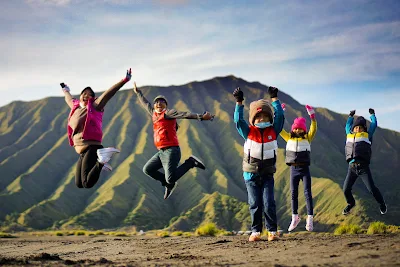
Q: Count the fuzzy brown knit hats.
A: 1